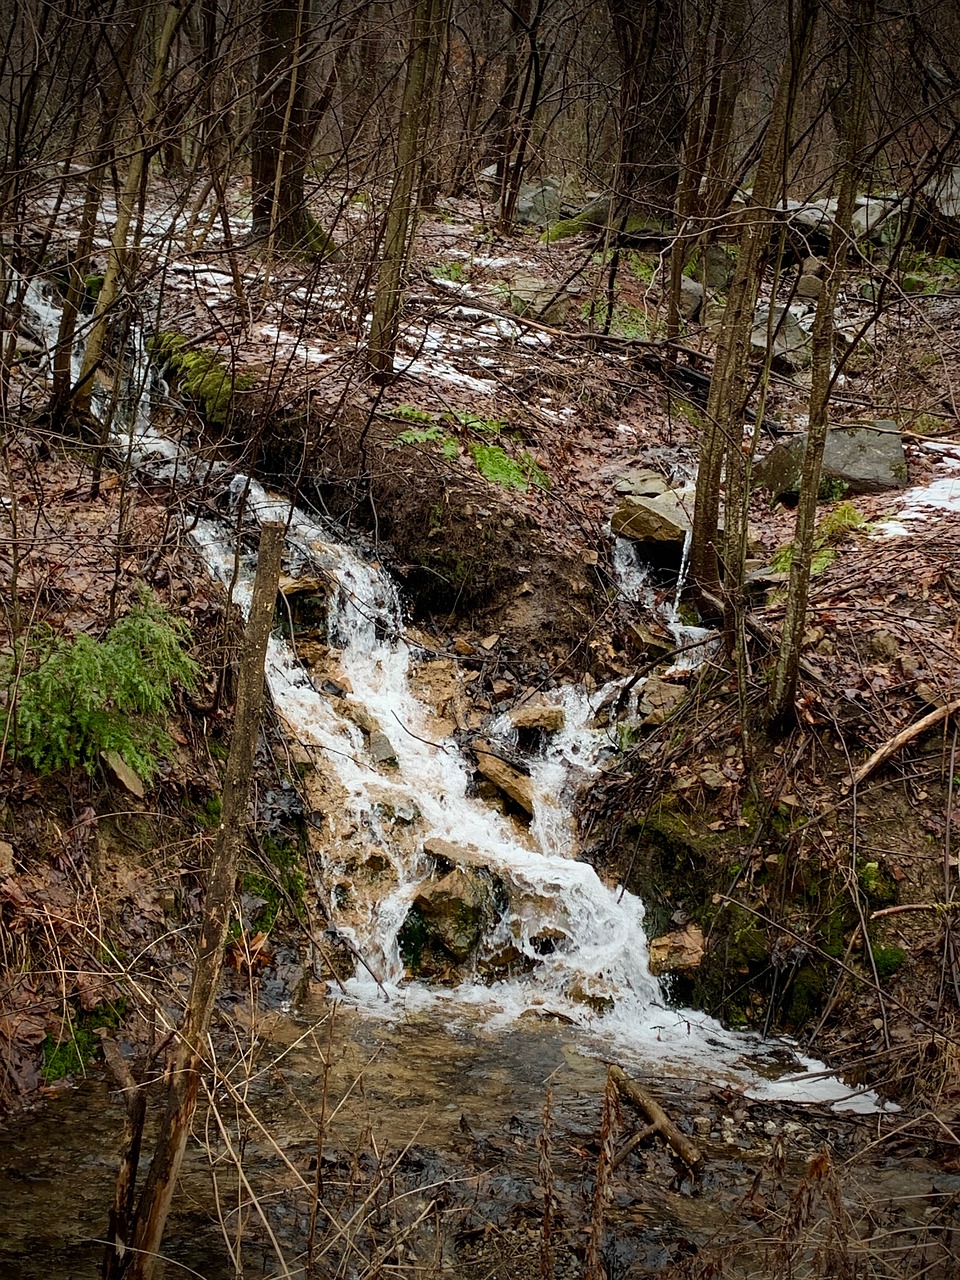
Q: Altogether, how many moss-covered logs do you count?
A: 1